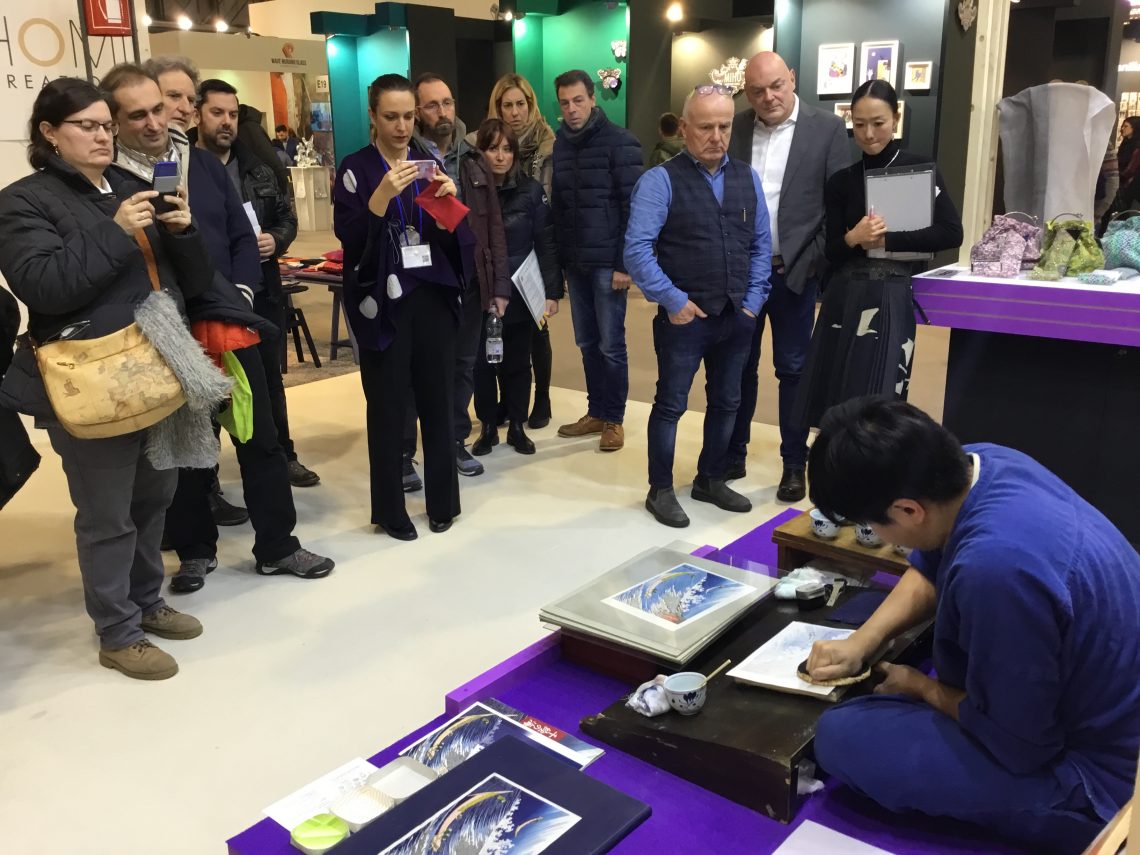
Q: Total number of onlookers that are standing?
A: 12